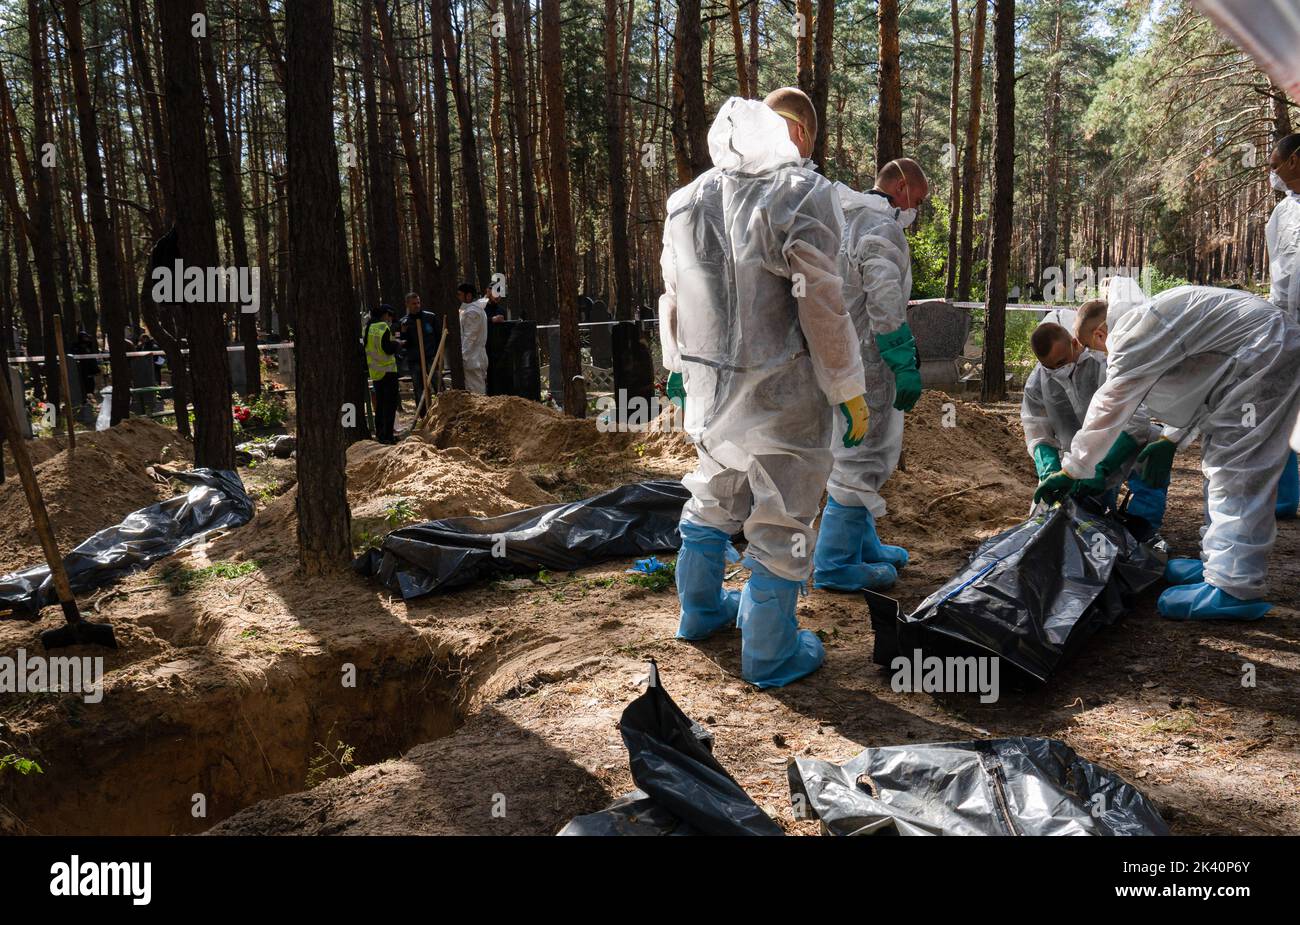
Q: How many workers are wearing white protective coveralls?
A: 6